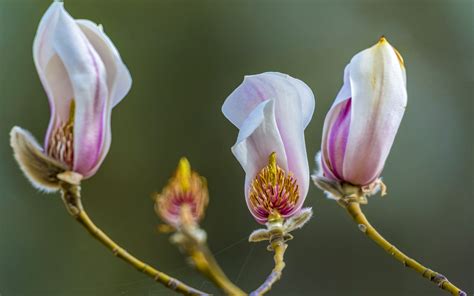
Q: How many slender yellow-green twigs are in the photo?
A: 4